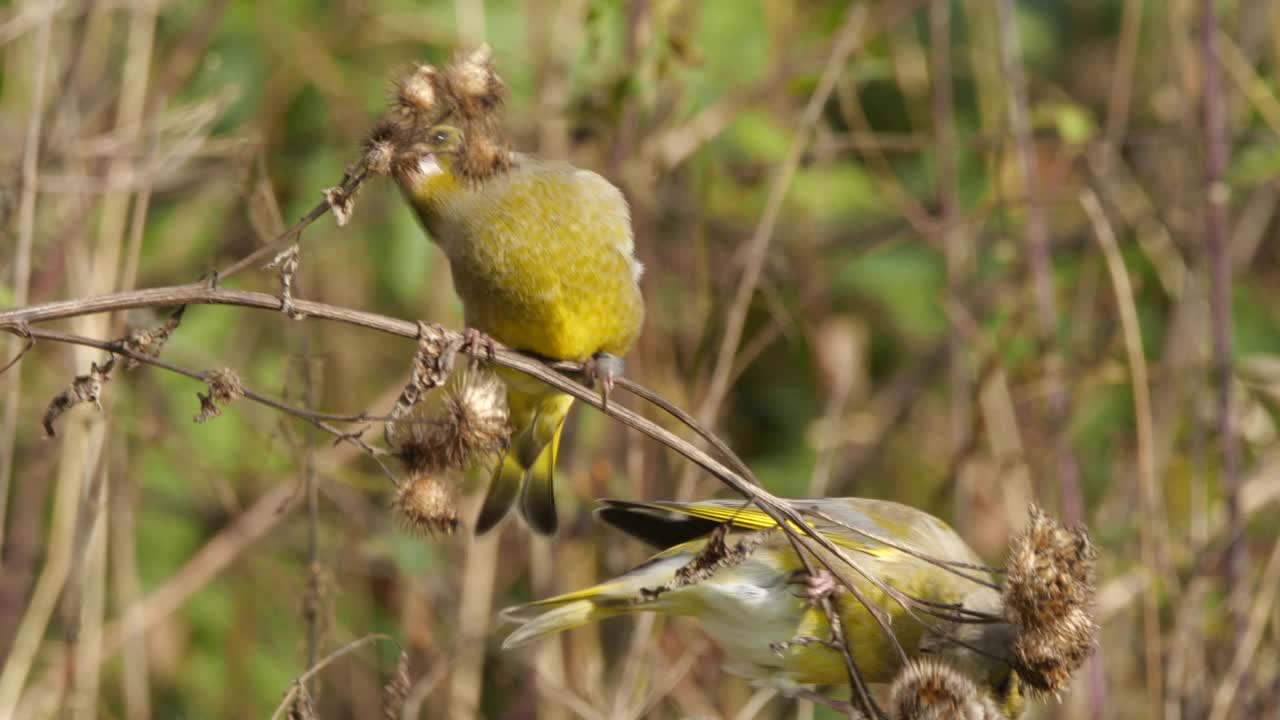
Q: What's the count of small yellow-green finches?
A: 2